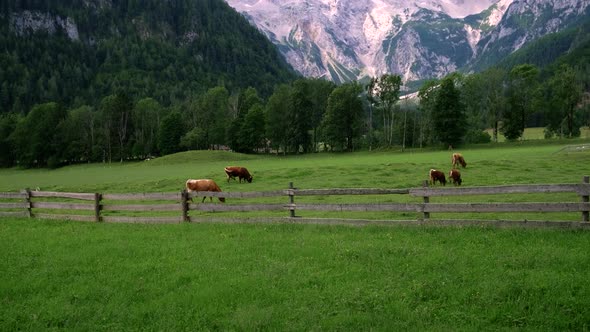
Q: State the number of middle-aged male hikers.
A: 0